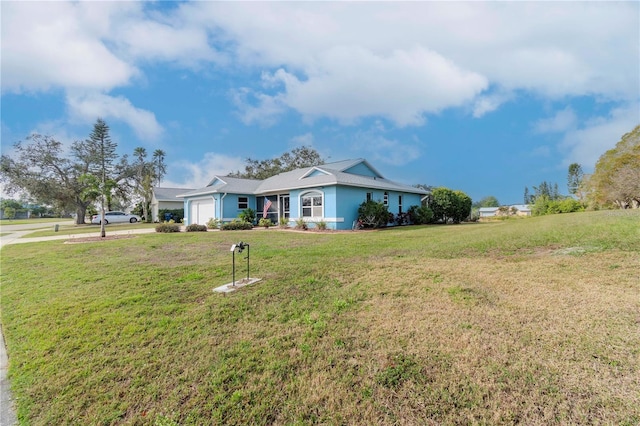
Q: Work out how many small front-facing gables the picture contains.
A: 2